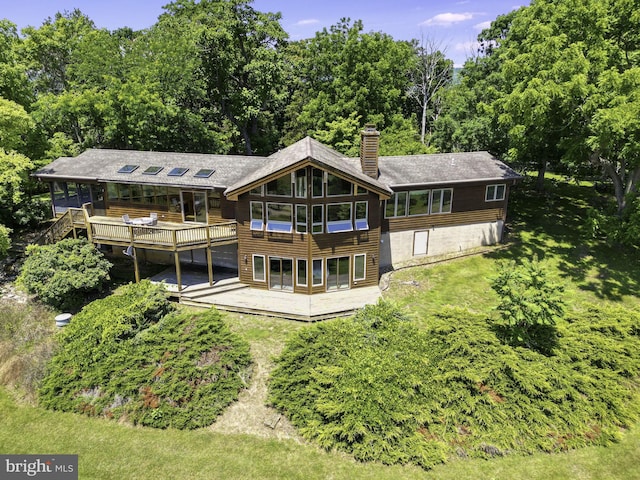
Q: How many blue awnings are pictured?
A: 4